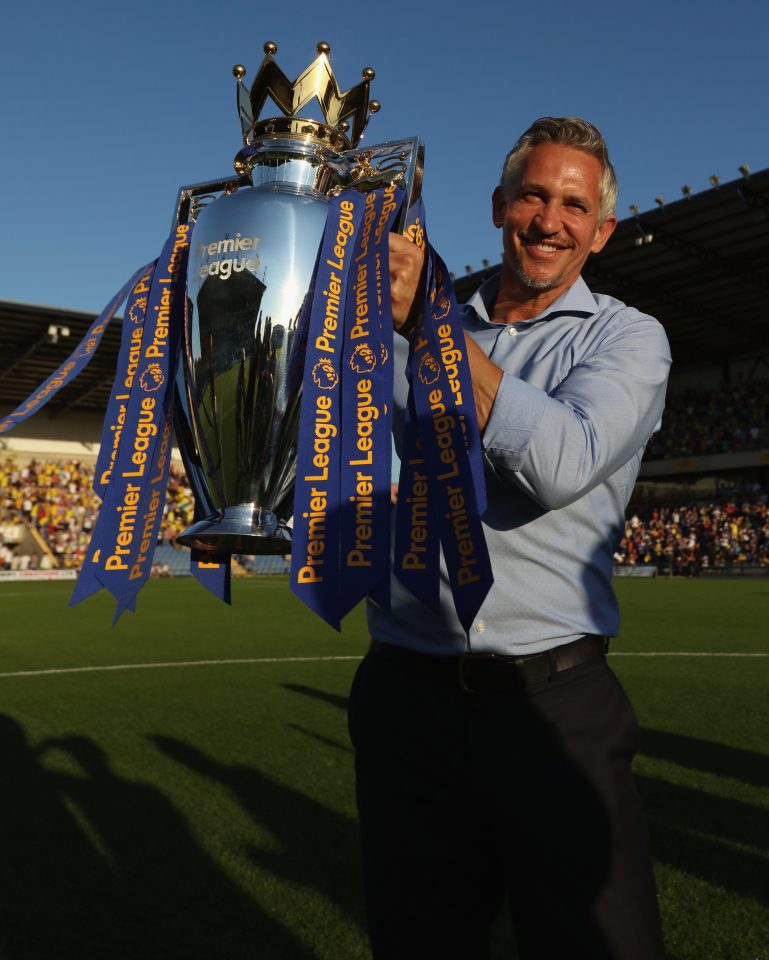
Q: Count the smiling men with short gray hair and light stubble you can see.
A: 1